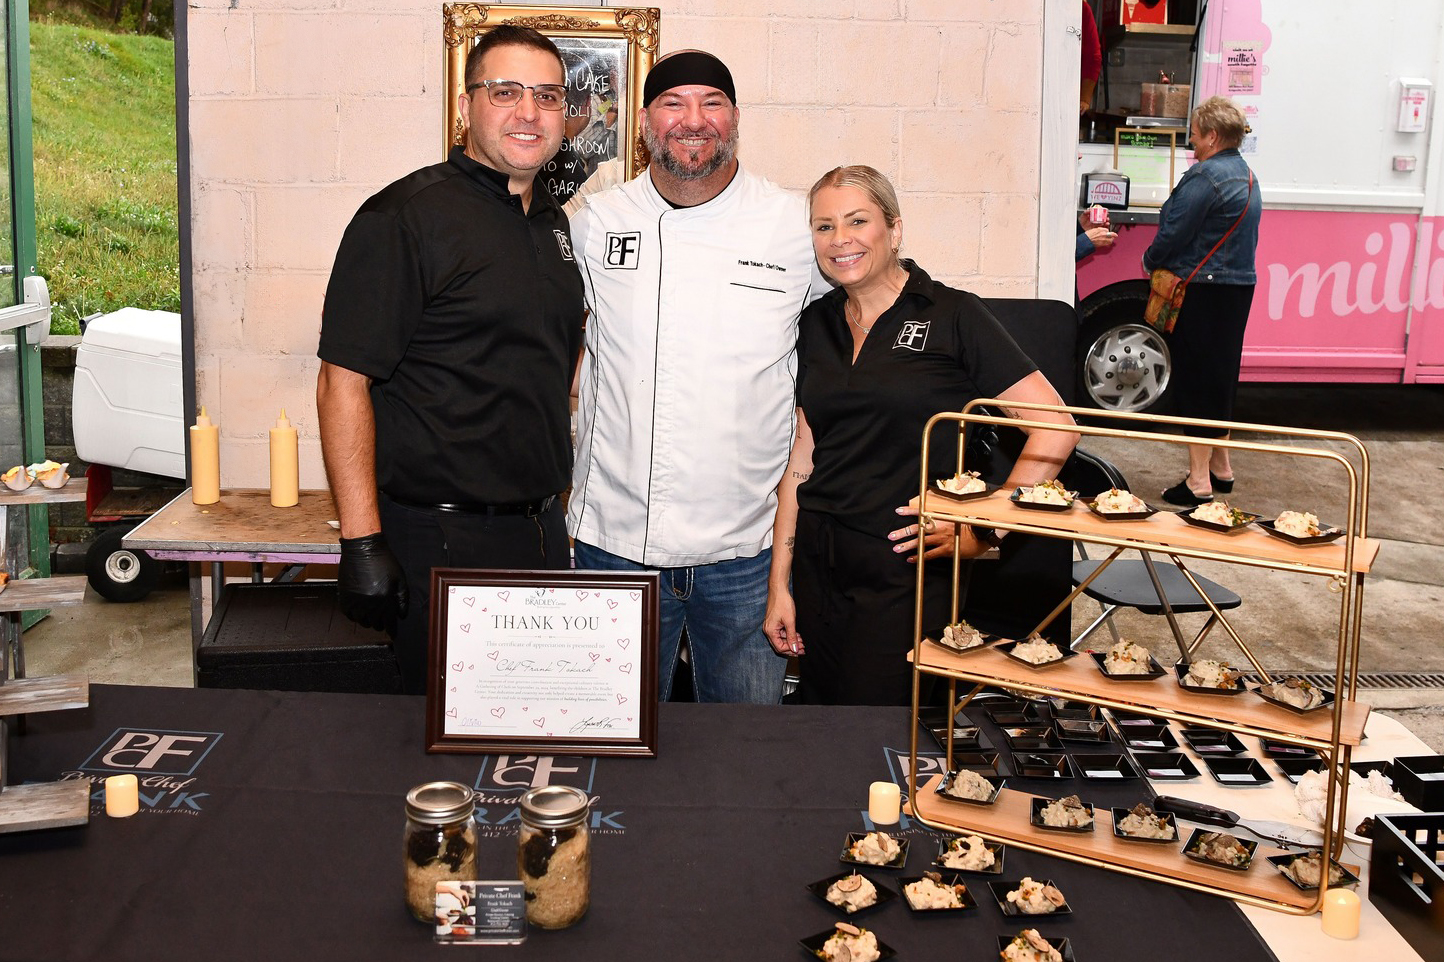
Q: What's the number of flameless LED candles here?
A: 3